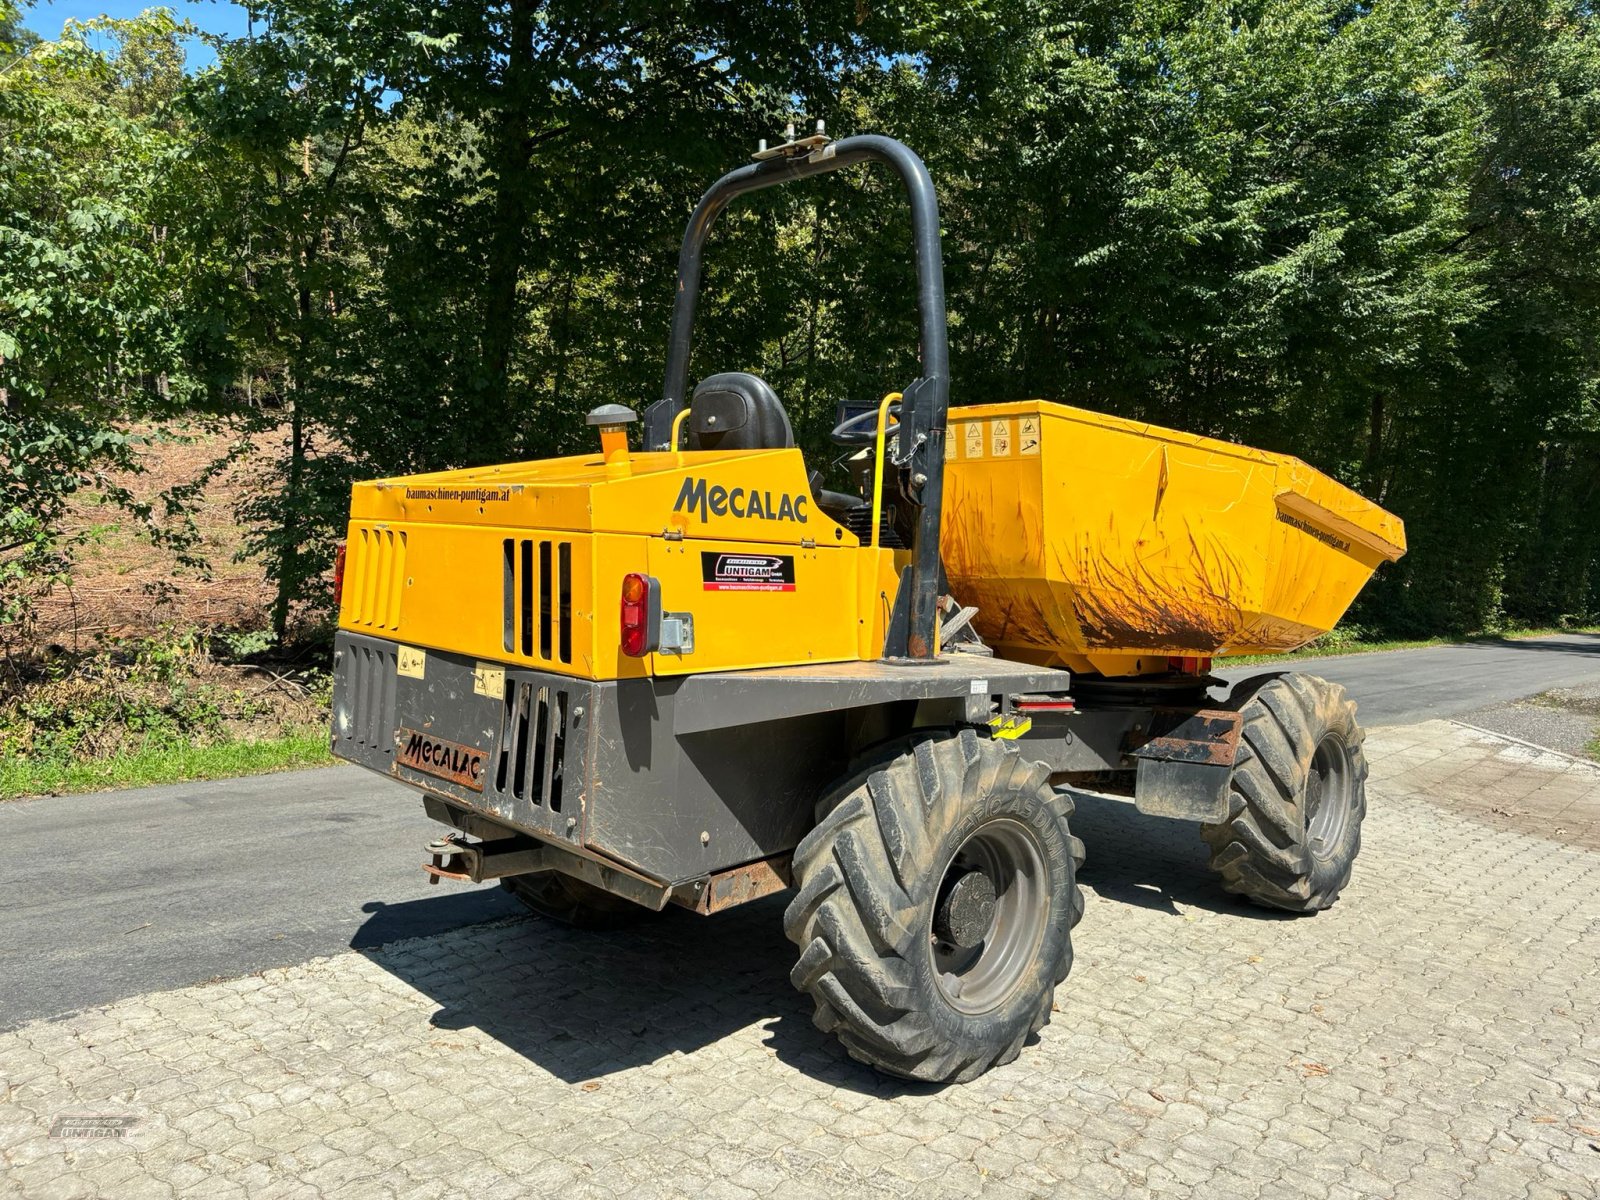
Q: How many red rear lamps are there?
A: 2